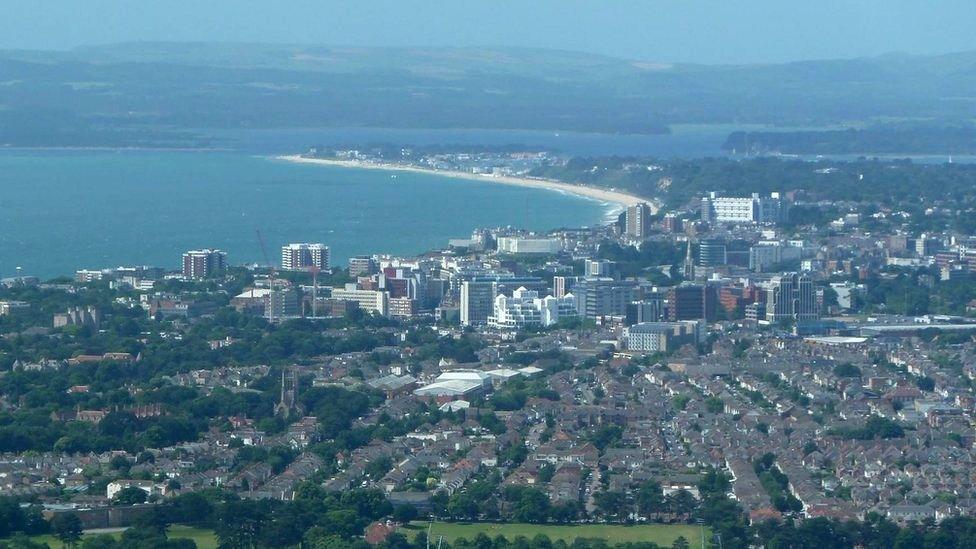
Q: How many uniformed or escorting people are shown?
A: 0